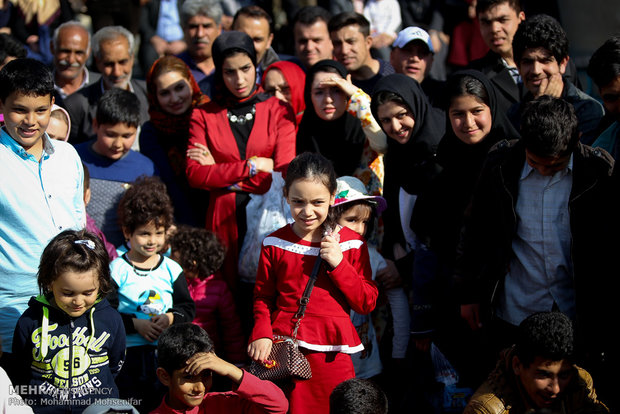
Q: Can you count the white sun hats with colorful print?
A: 1